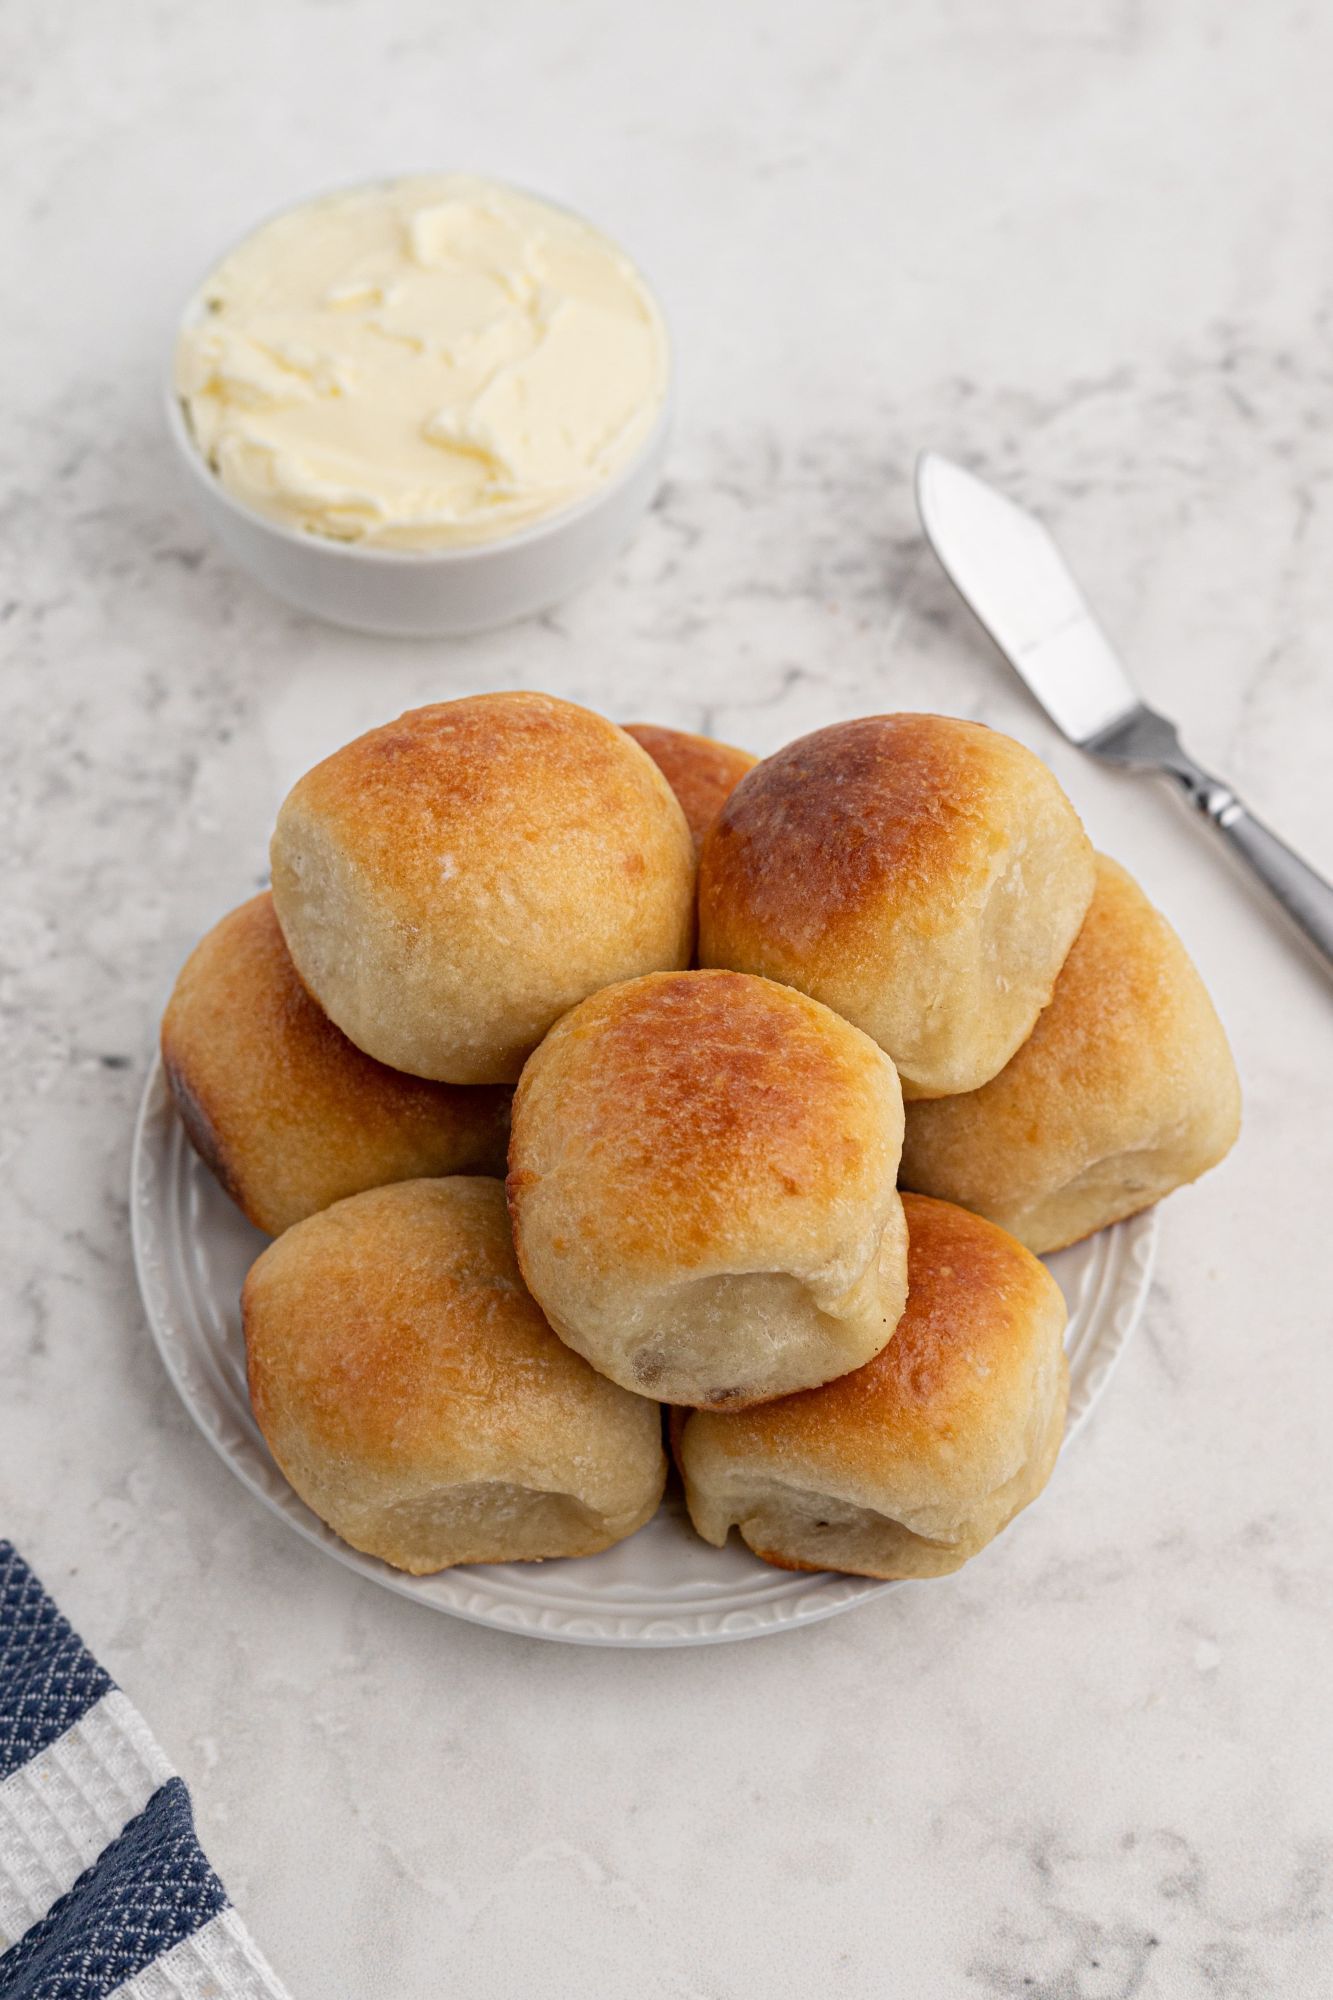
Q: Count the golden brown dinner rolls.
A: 8